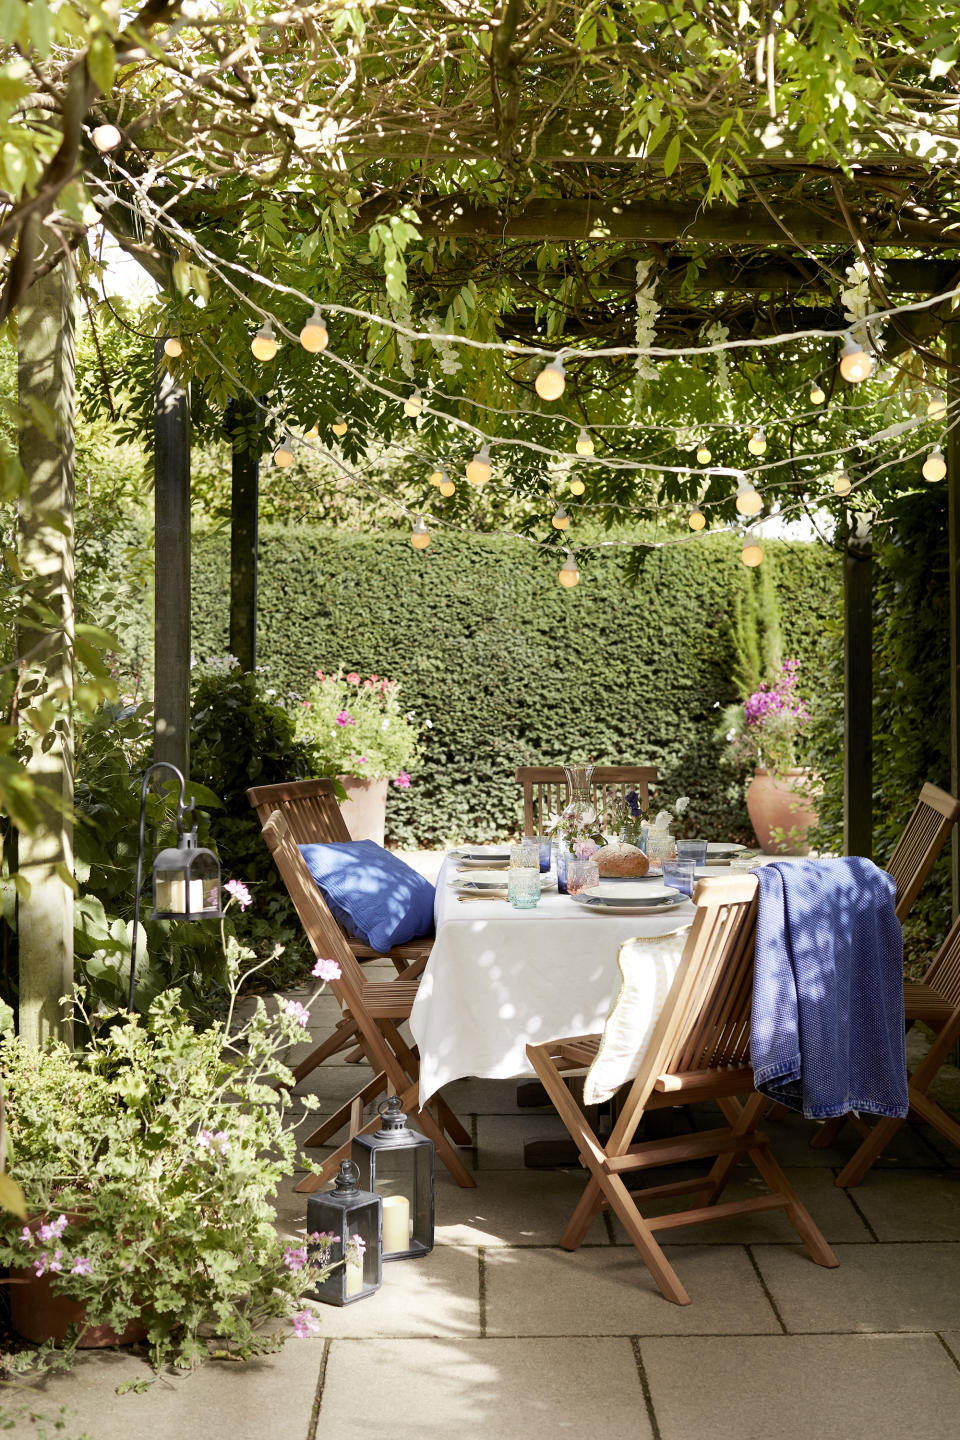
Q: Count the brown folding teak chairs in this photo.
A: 6